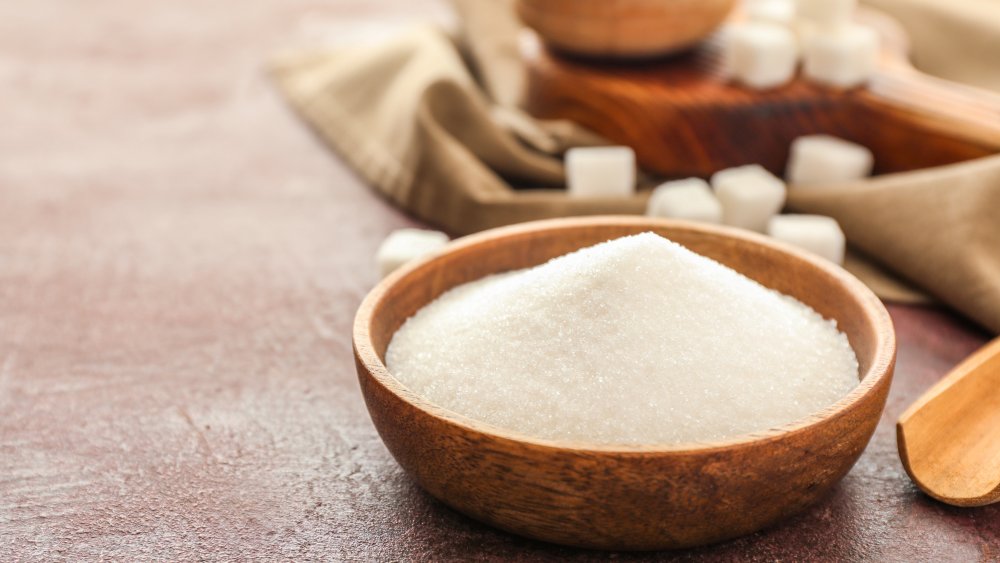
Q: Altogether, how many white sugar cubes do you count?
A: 10